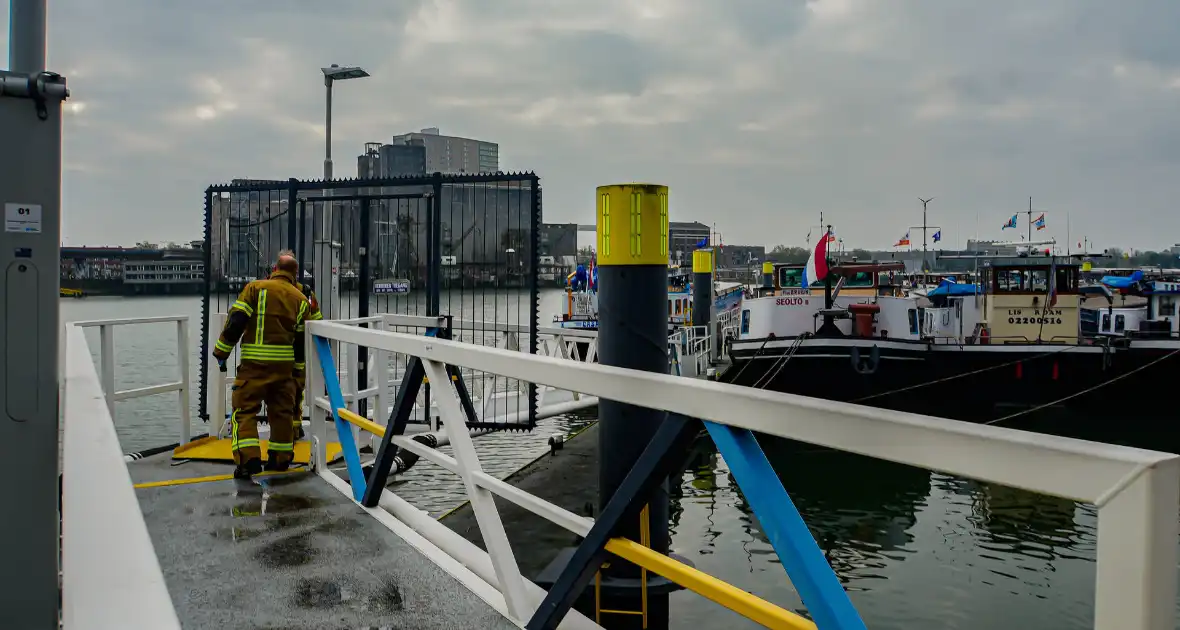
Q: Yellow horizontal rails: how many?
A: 2